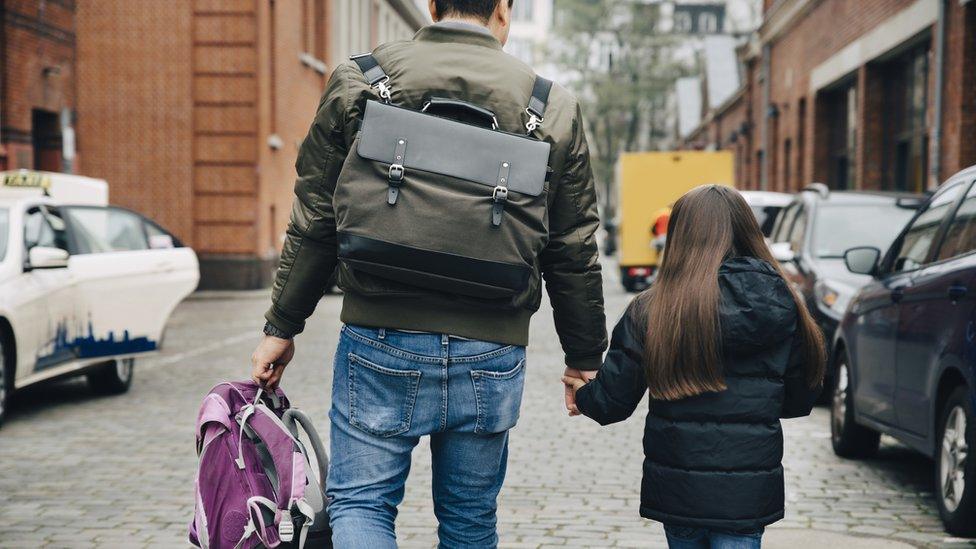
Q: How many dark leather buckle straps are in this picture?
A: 2